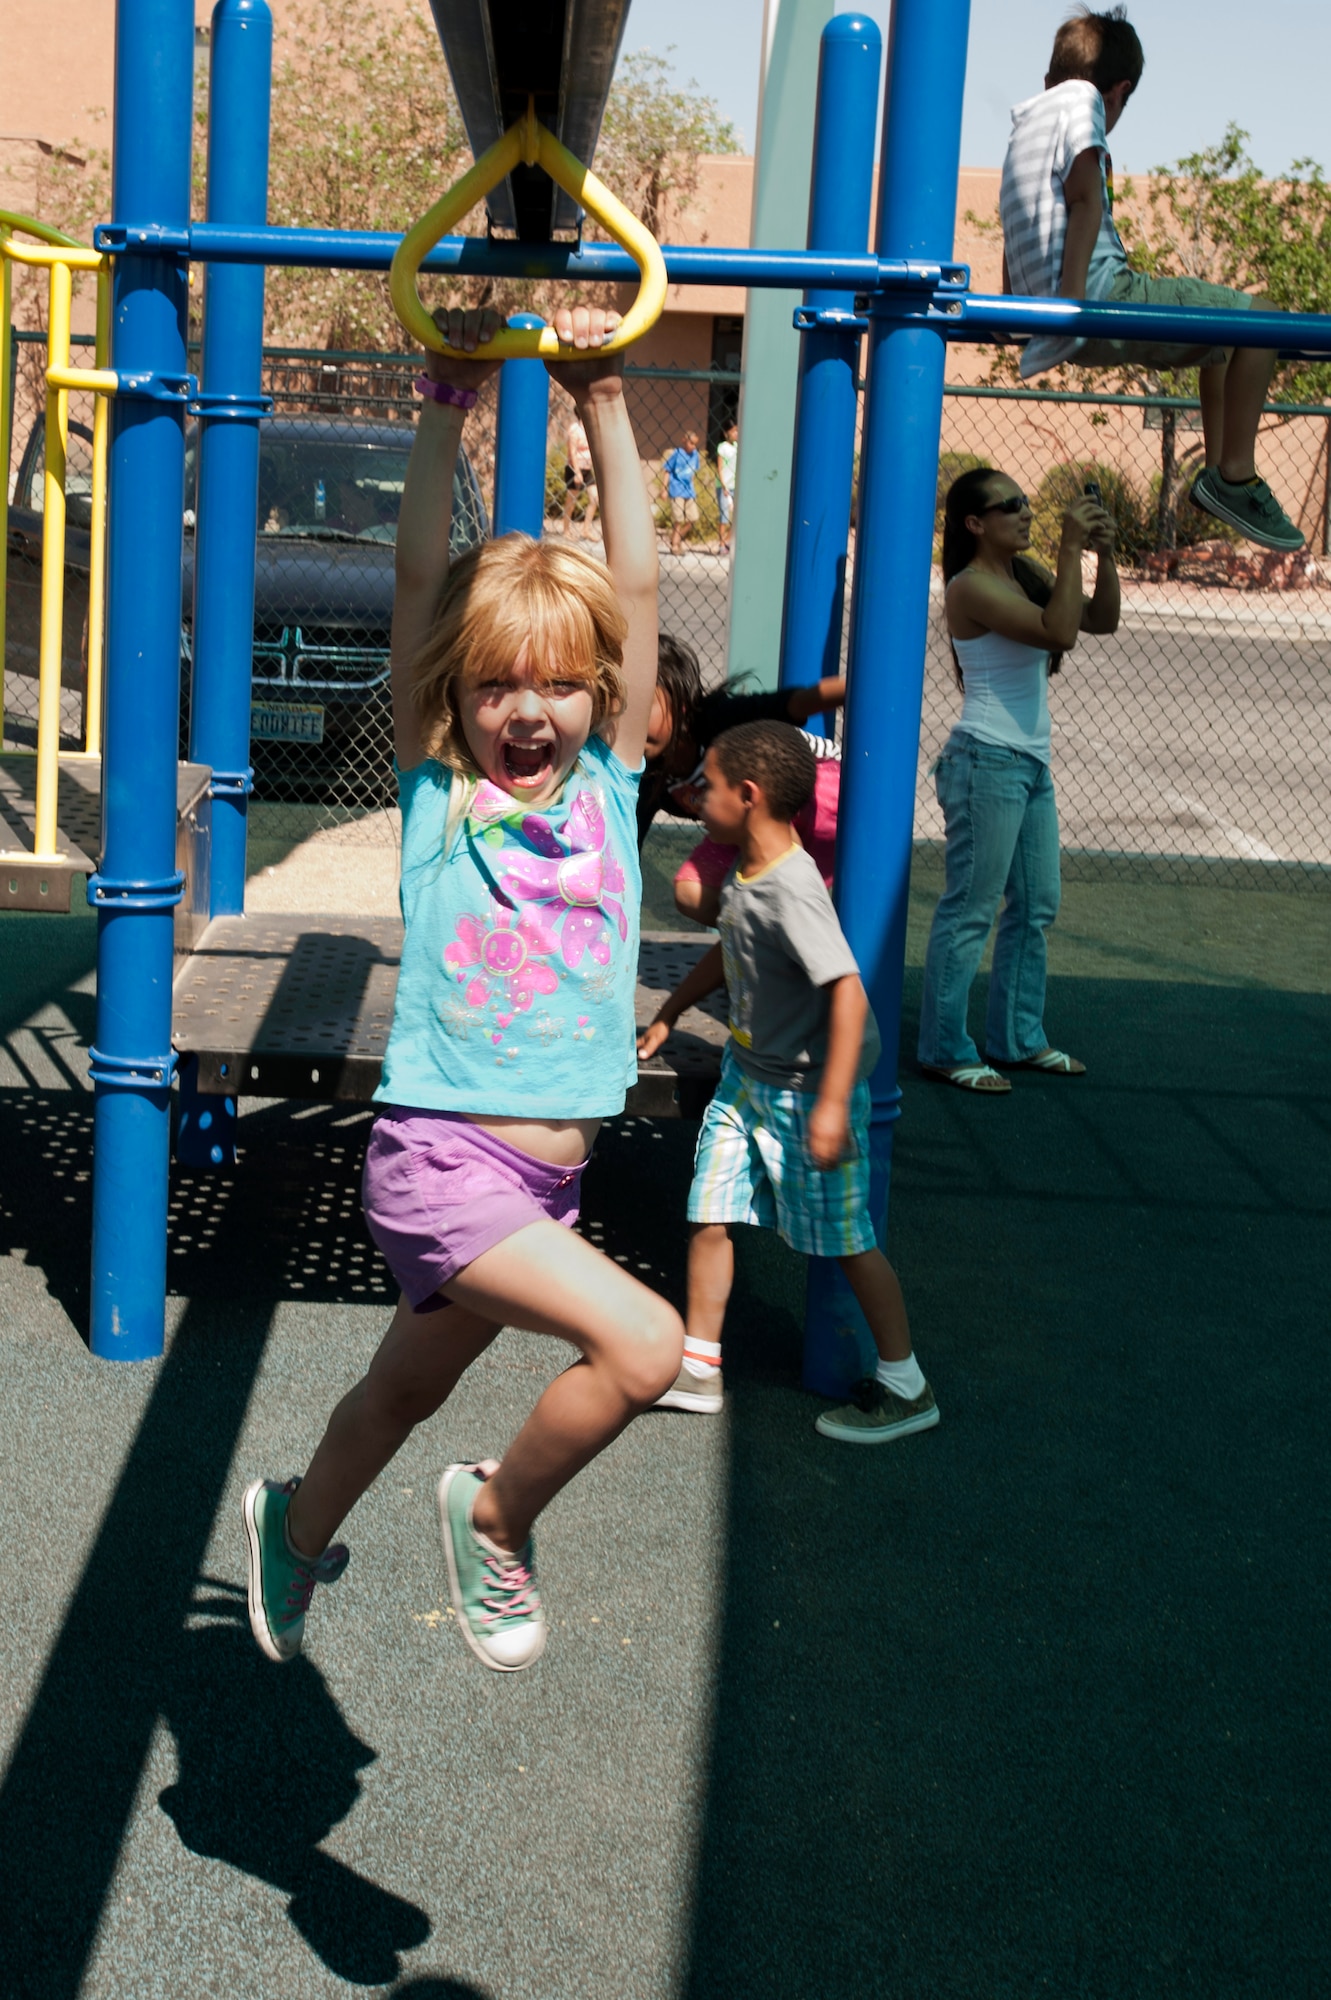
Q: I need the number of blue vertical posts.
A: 5